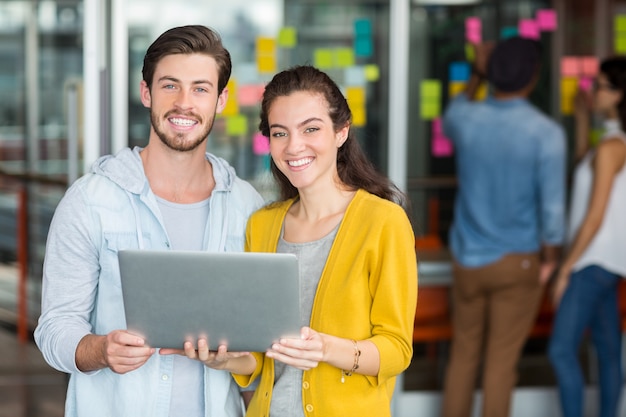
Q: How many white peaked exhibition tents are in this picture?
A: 0